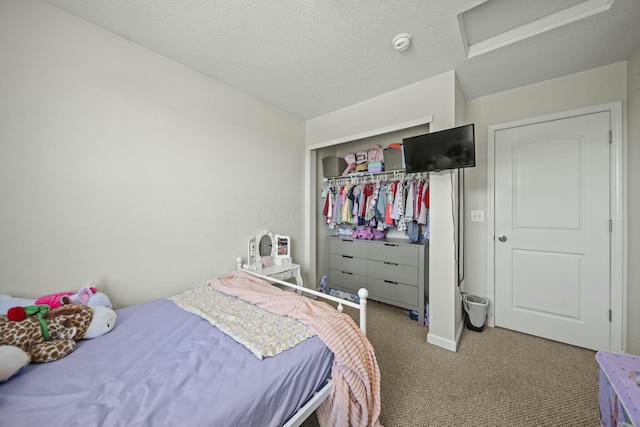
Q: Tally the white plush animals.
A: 1